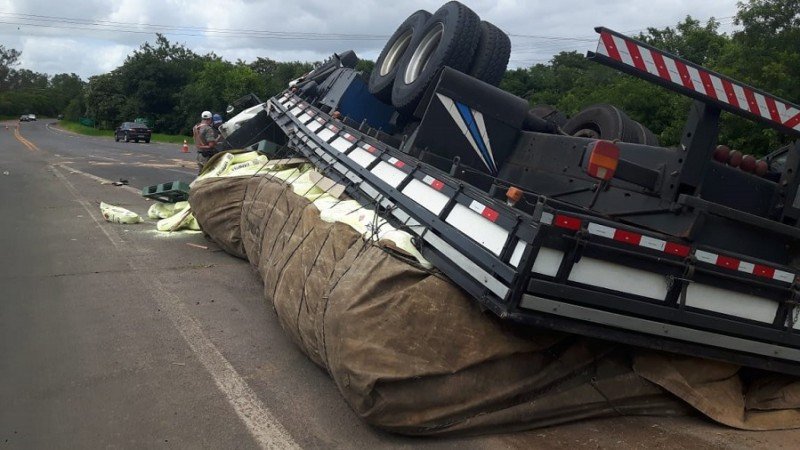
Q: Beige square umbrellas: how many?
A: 0